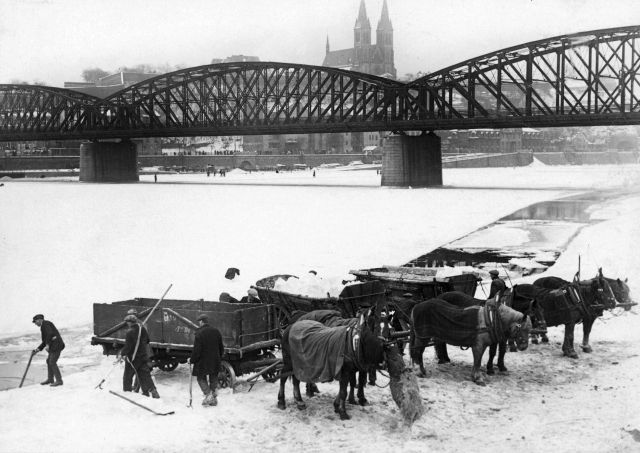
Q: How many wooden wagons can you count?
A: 3